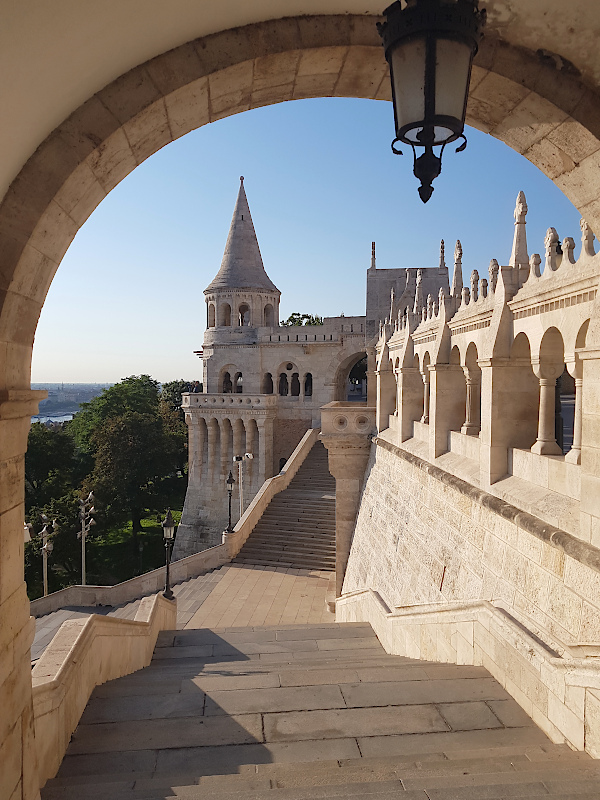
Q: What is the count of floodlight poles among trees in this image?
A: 2